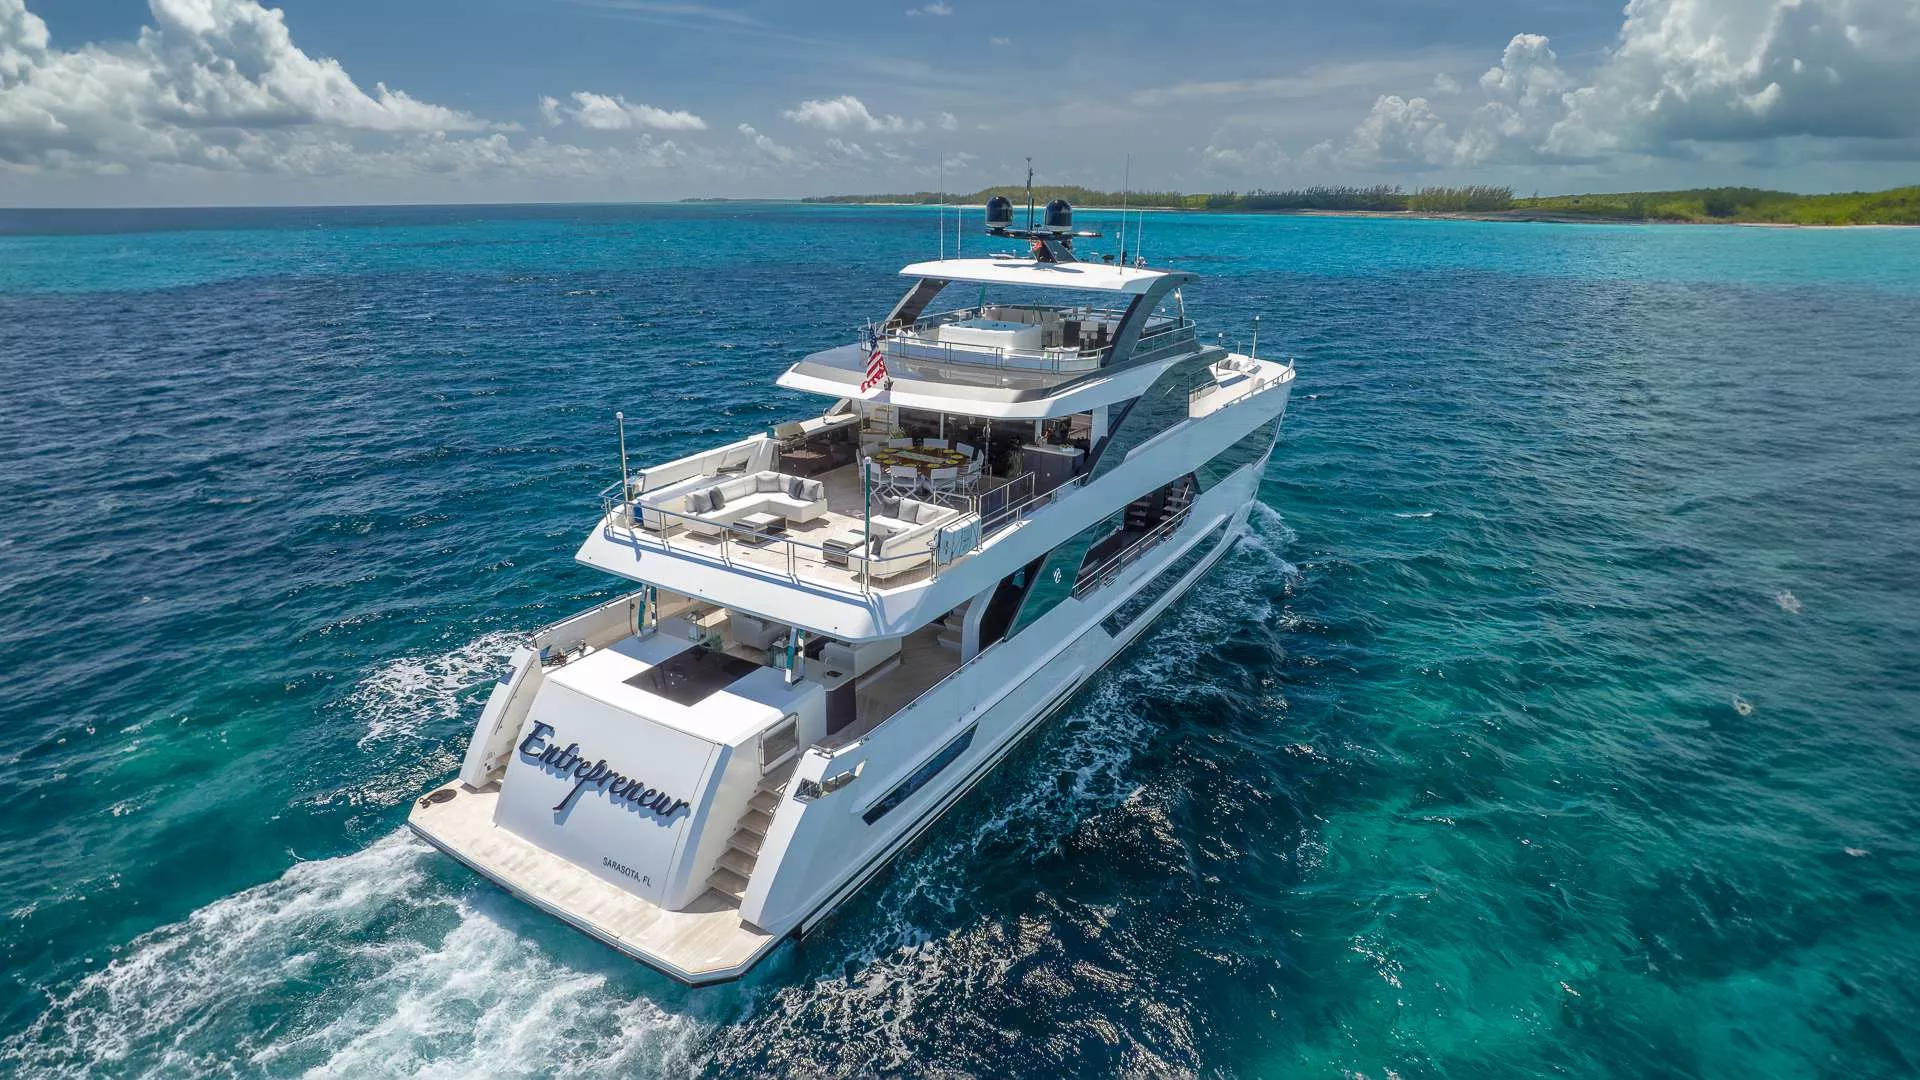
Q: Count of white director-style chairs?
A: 10